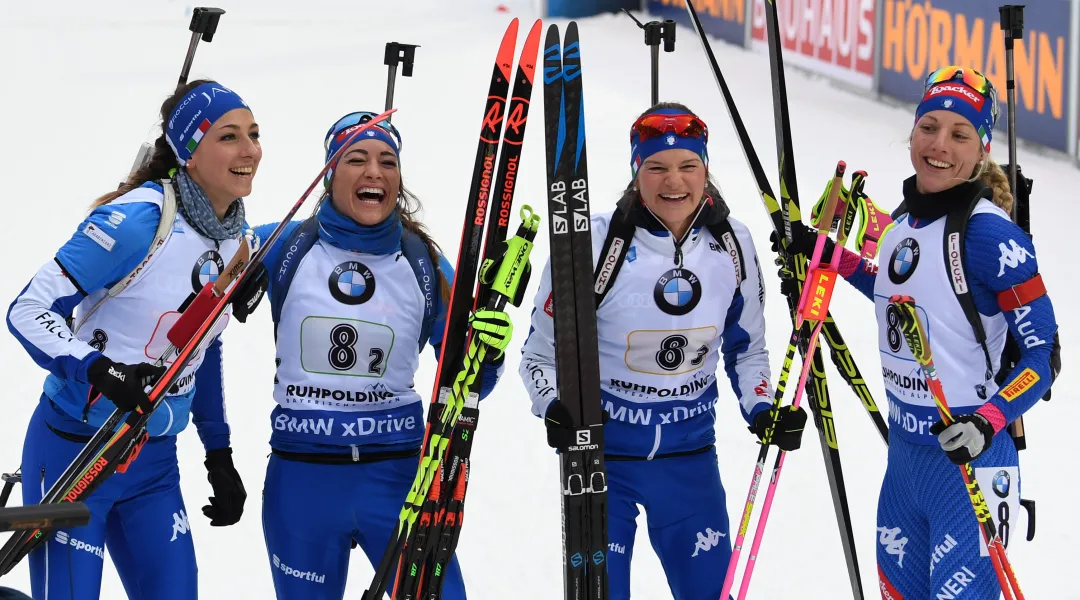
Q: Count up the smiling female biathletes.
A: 4